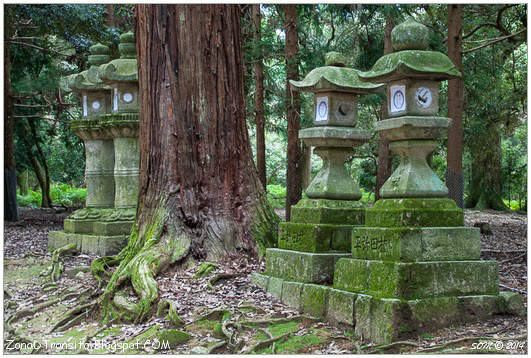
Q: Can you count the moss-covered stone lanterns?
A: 4